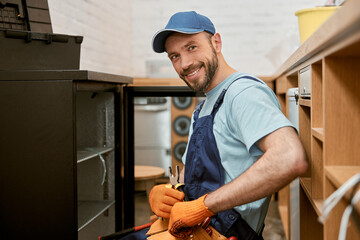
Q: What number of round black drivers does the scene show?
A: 3